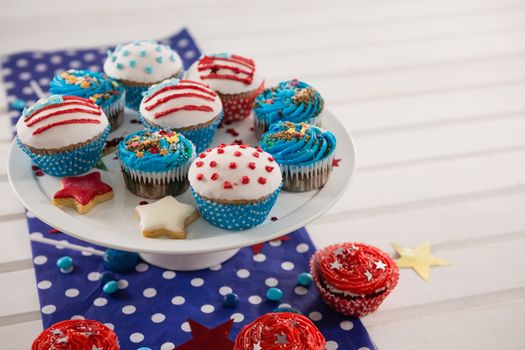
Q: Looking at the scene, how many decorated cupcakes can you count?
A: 12